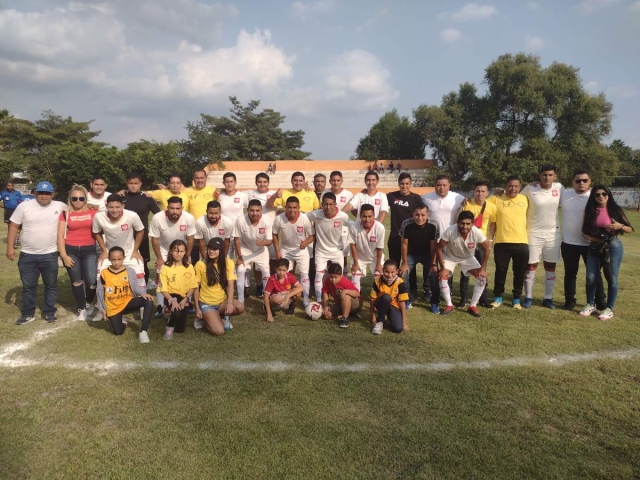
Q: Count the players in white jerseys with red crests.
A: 14